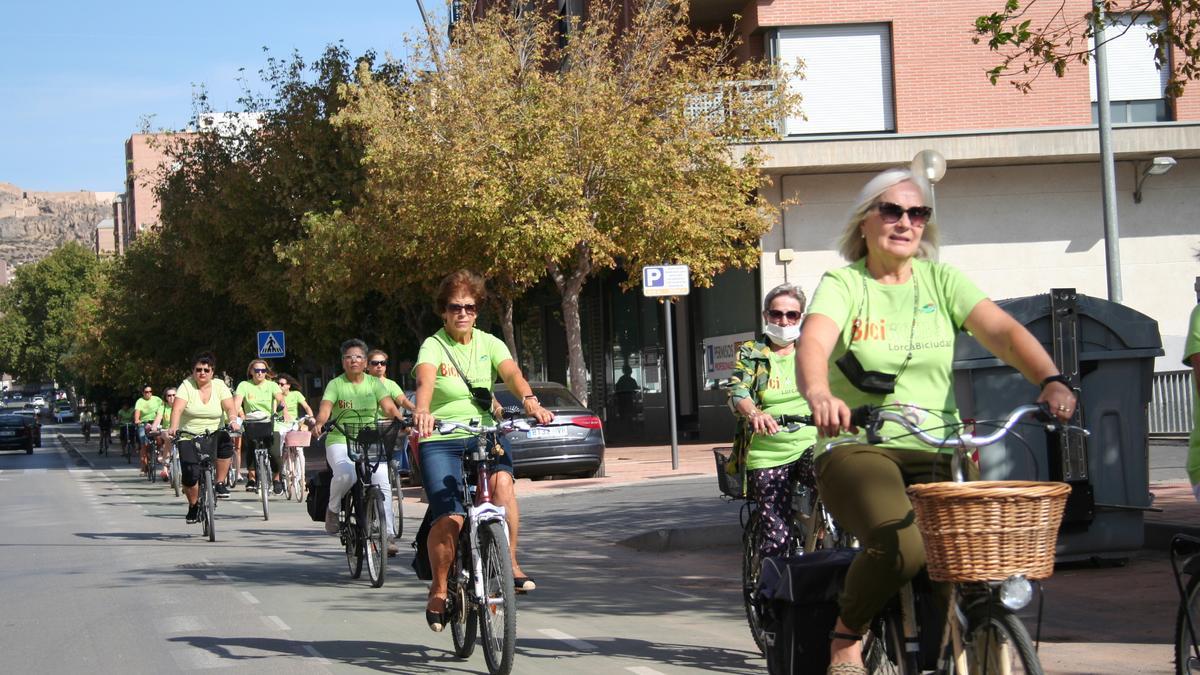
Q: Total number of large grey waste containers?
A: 1